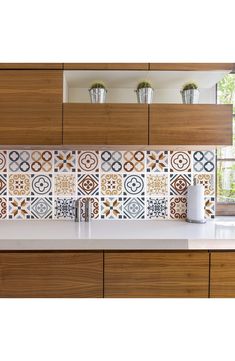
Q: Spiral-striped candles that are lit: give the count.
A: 0